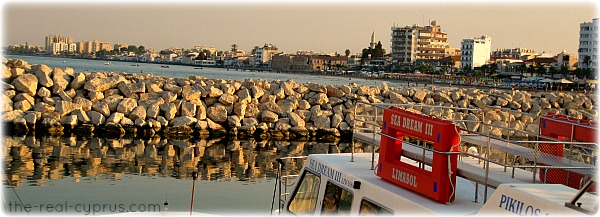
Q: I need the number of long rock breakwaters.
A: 1